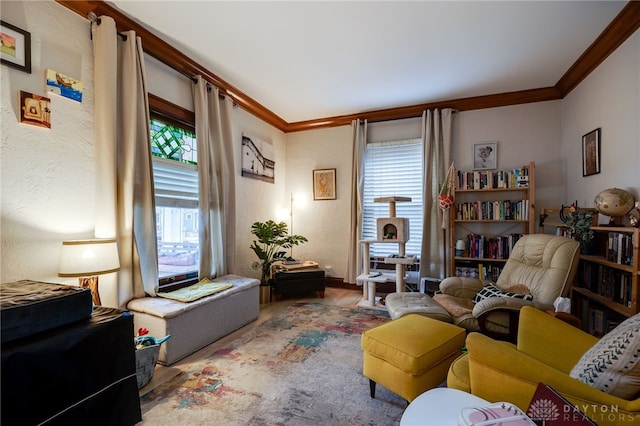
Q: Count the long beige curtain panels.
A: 4